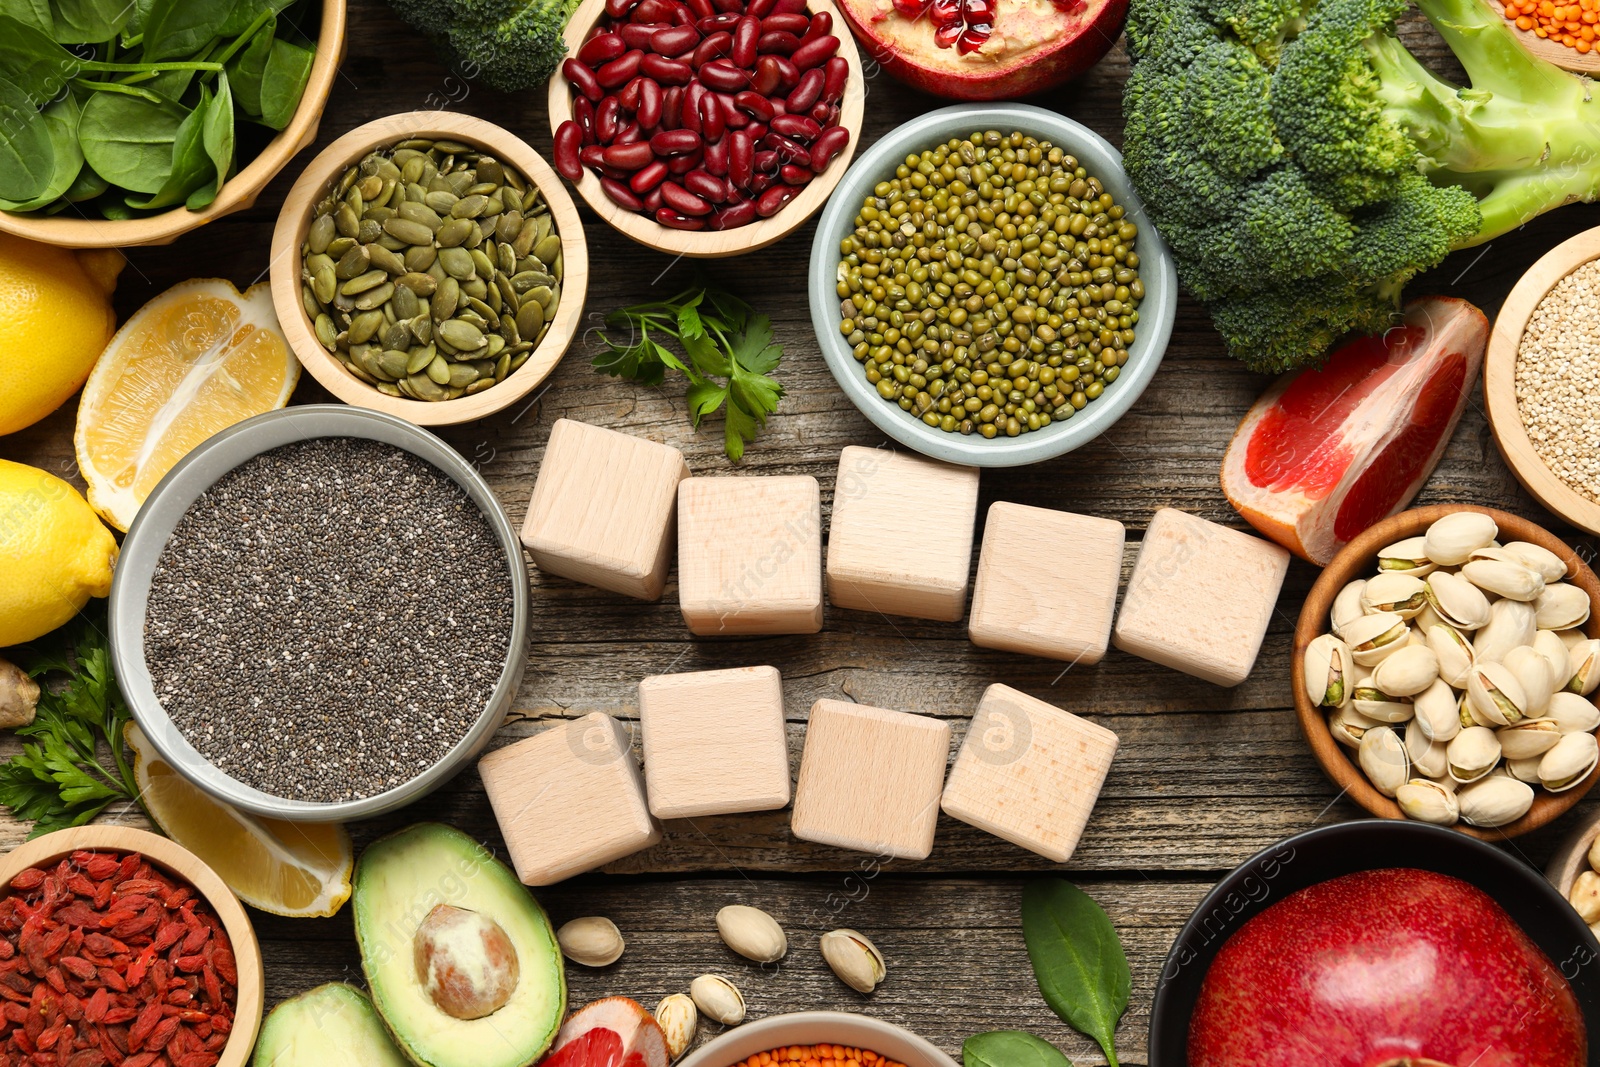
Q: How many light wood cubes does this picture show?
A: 9